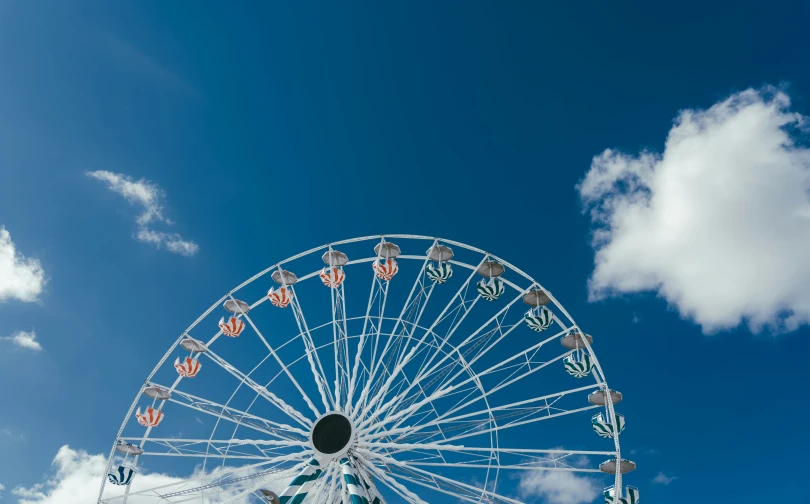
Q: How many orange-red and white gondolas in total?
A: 6